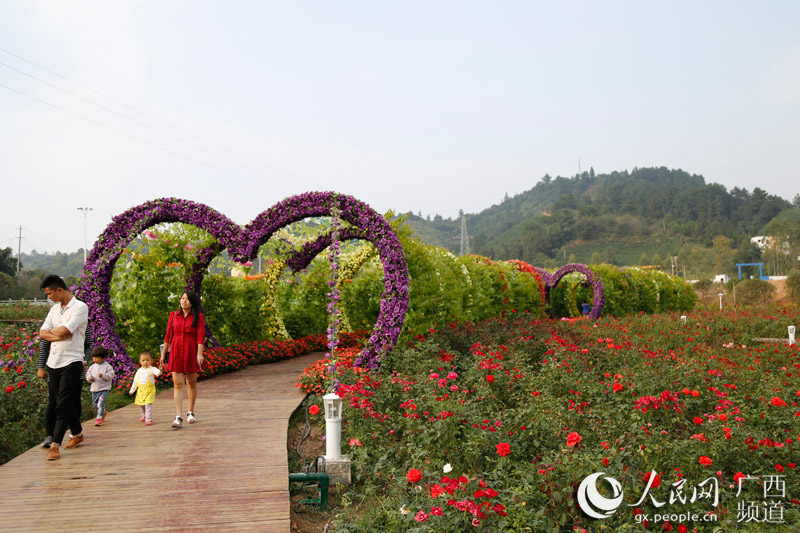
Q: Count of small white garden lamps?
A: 4